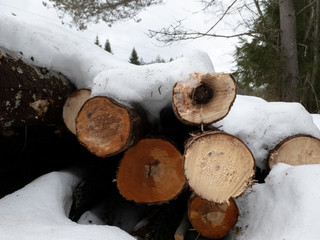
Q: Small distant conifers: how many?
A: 3